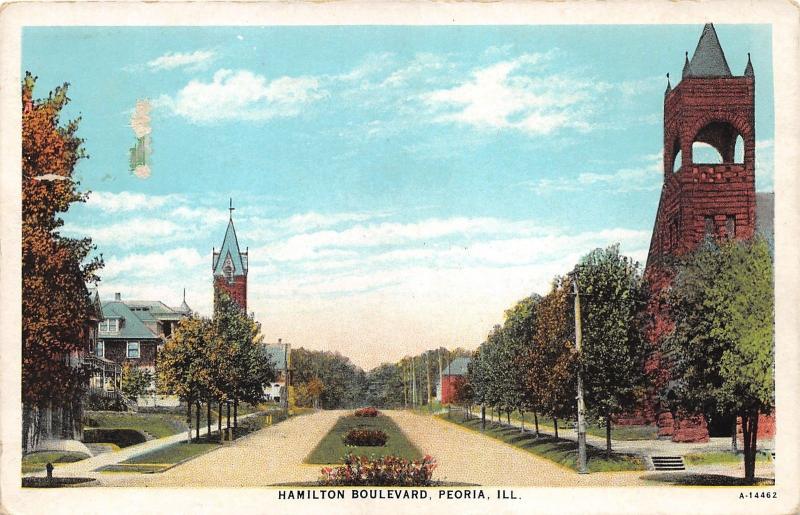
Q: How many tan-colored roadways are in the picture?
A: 2